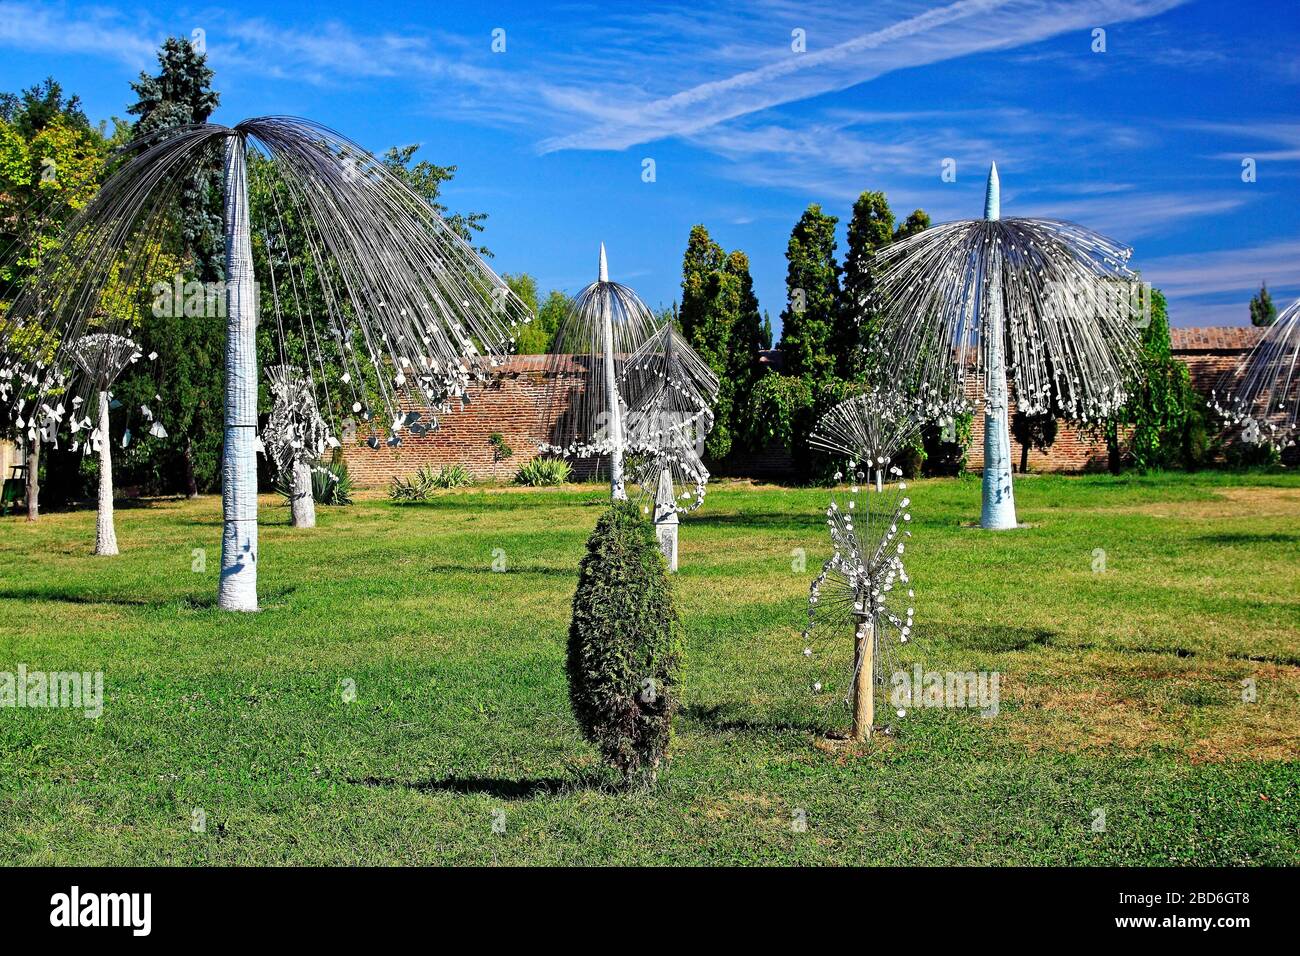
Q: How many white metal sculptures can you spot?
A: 9